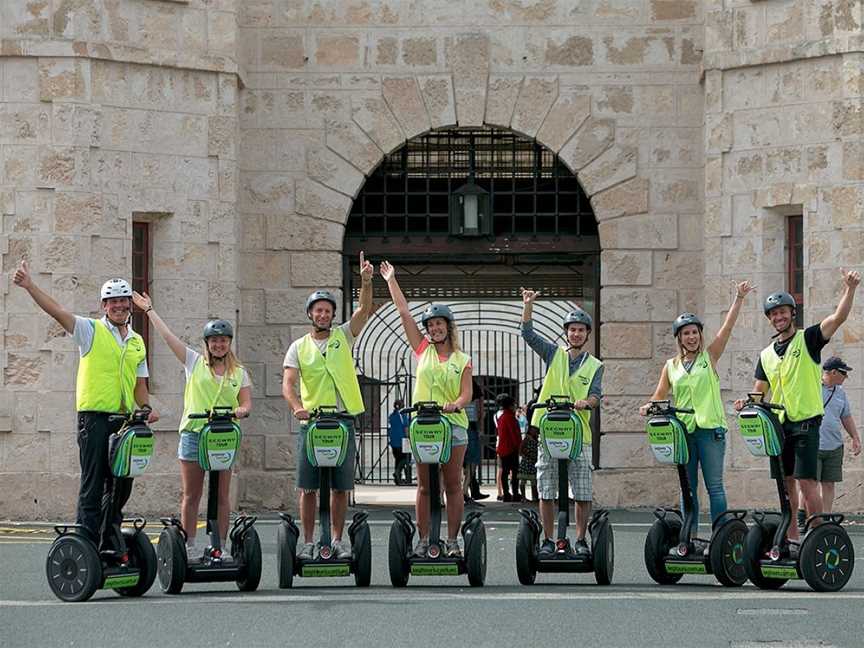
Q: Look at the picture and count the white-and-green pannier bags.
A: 7